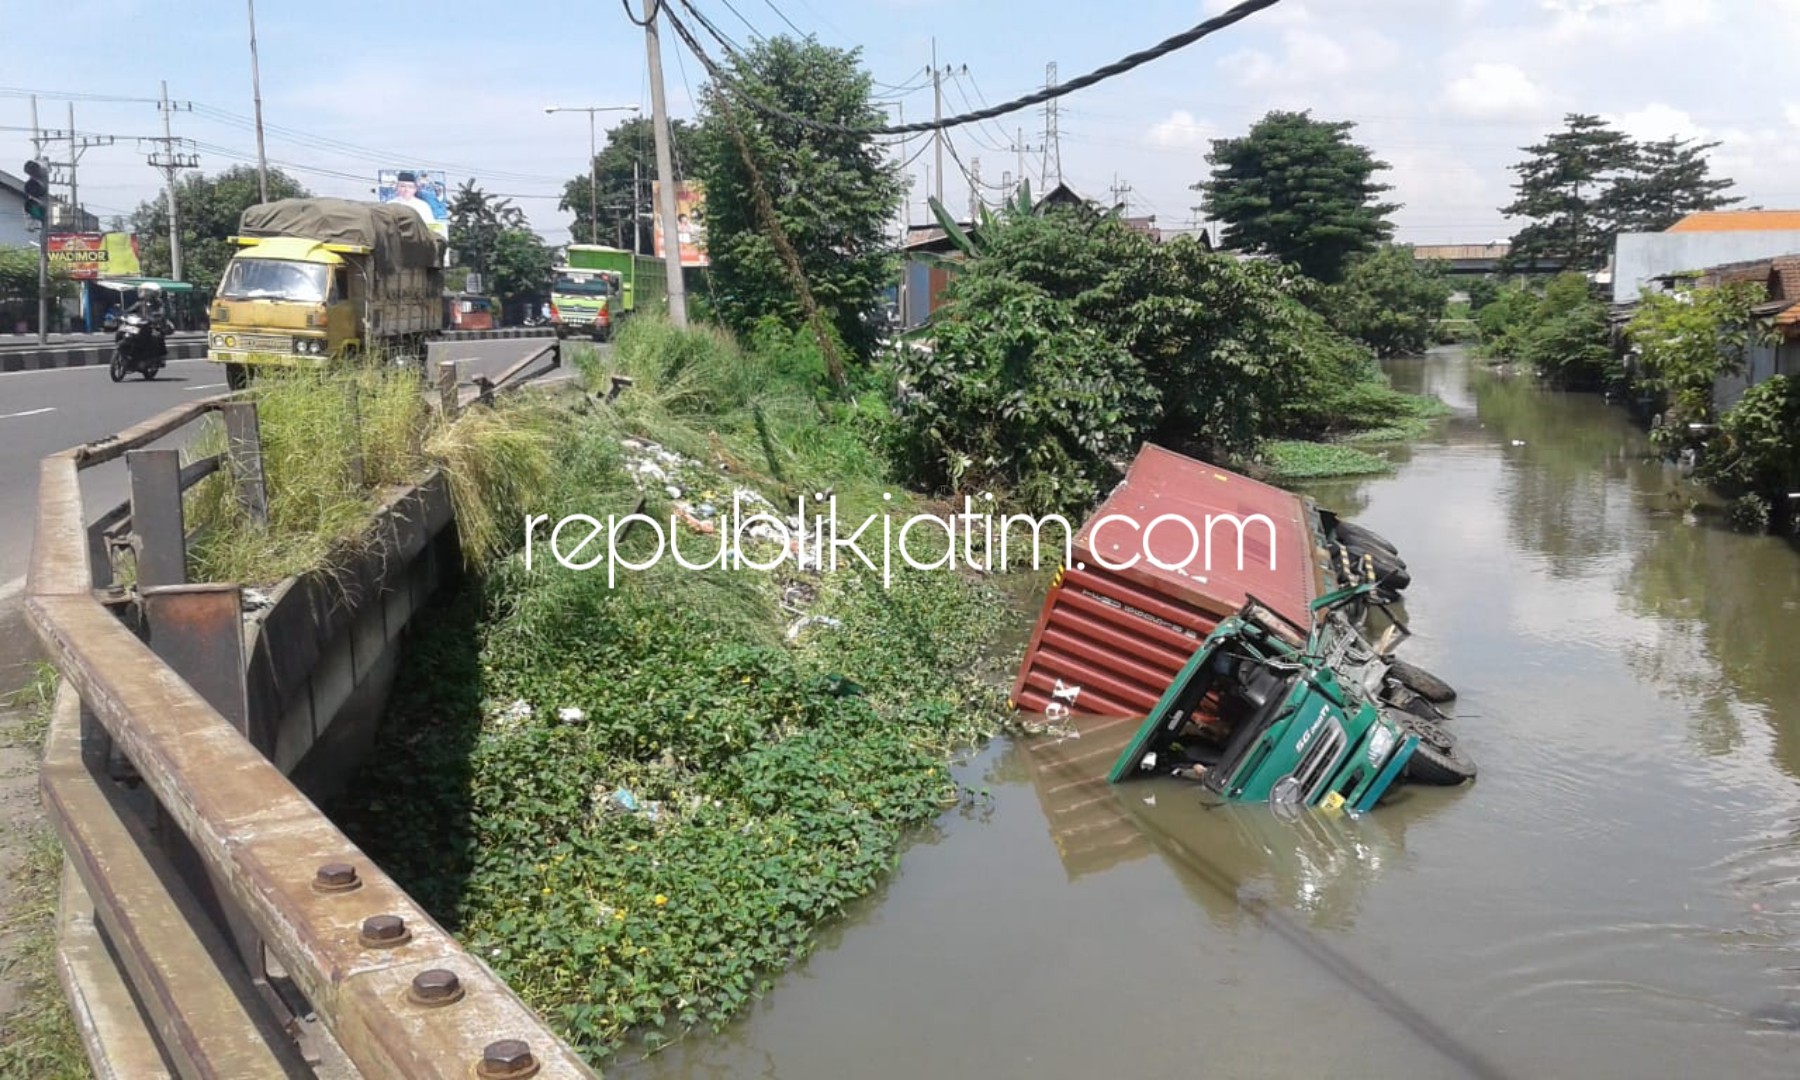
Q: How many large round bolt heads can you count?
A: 4